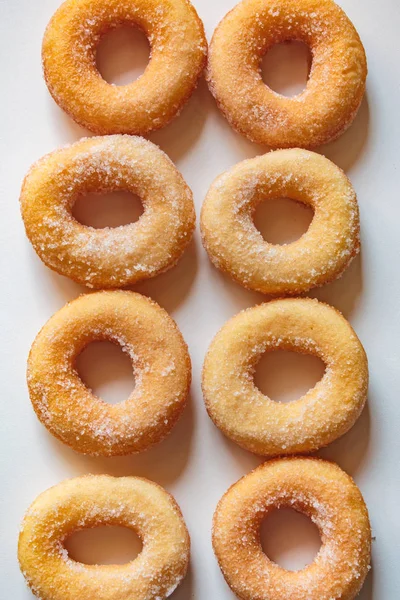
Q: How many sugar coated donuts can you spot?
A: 8